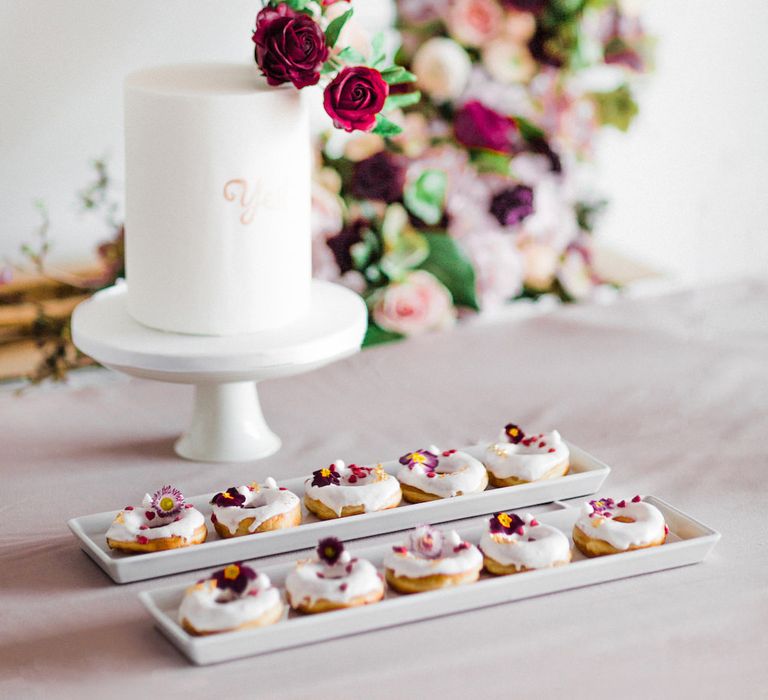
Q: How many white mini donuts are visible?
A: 10